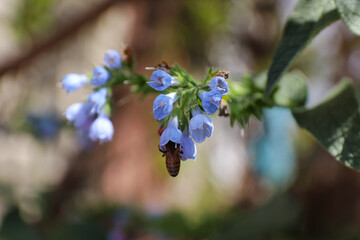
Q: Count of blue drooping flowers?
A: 13